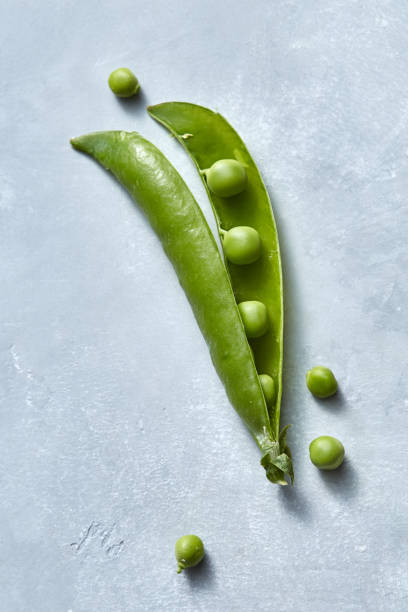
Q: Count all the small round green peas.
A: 8